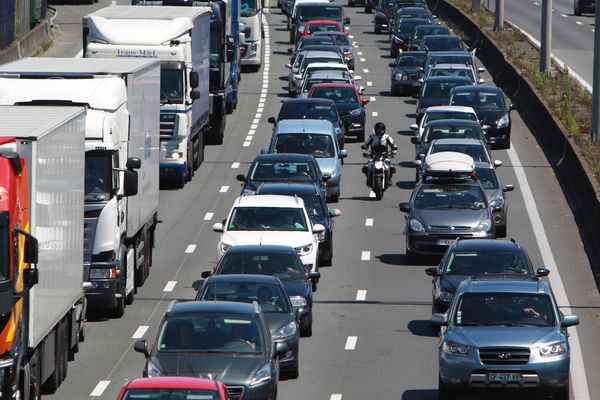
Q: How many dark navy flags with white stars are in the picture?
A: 0